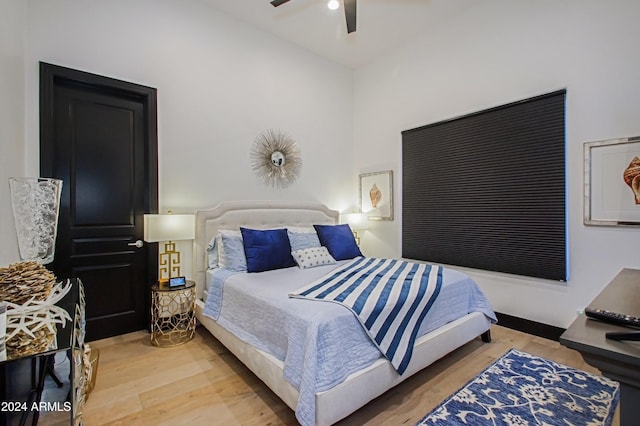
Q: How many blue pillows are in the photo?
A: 2